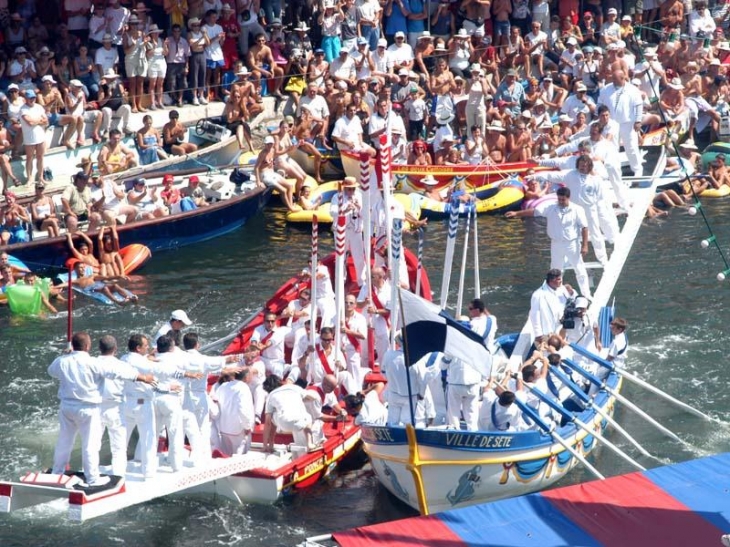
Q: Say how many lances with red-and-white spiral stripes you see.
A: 5